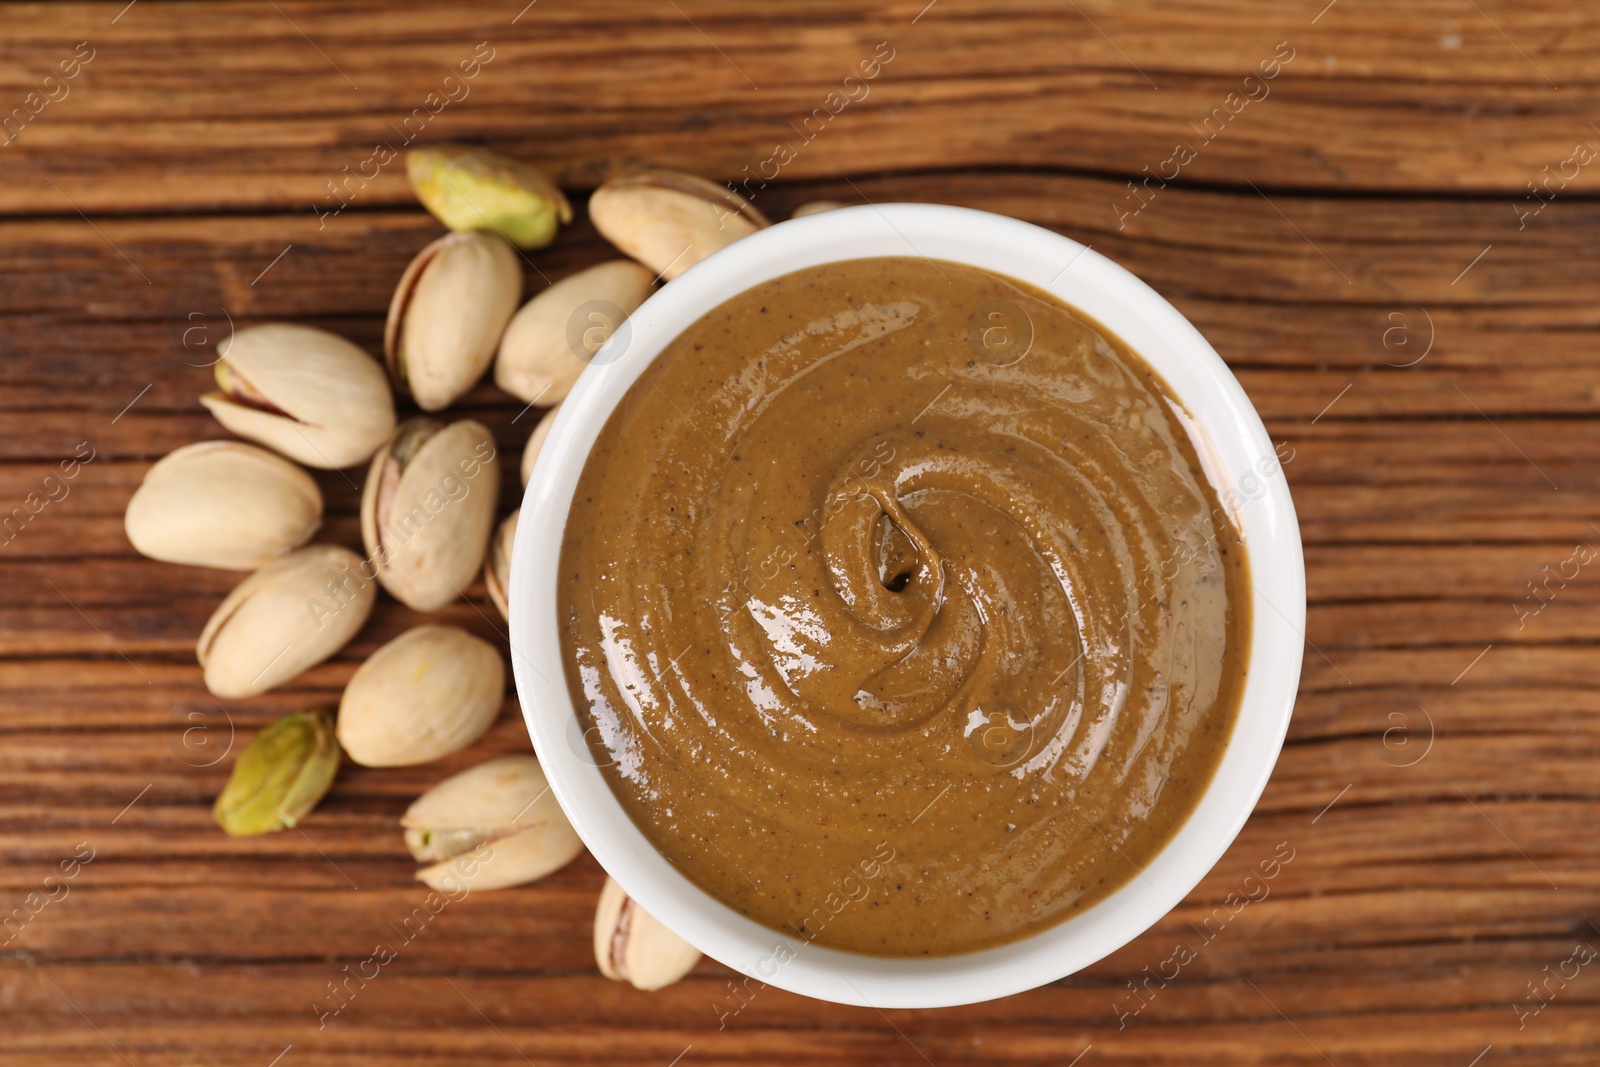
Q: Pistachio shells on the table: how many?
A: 13